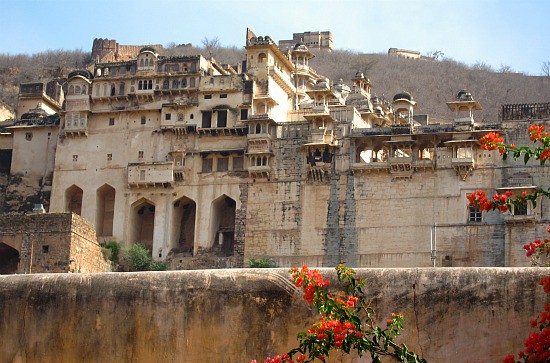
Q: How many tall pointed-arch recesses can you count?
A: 5